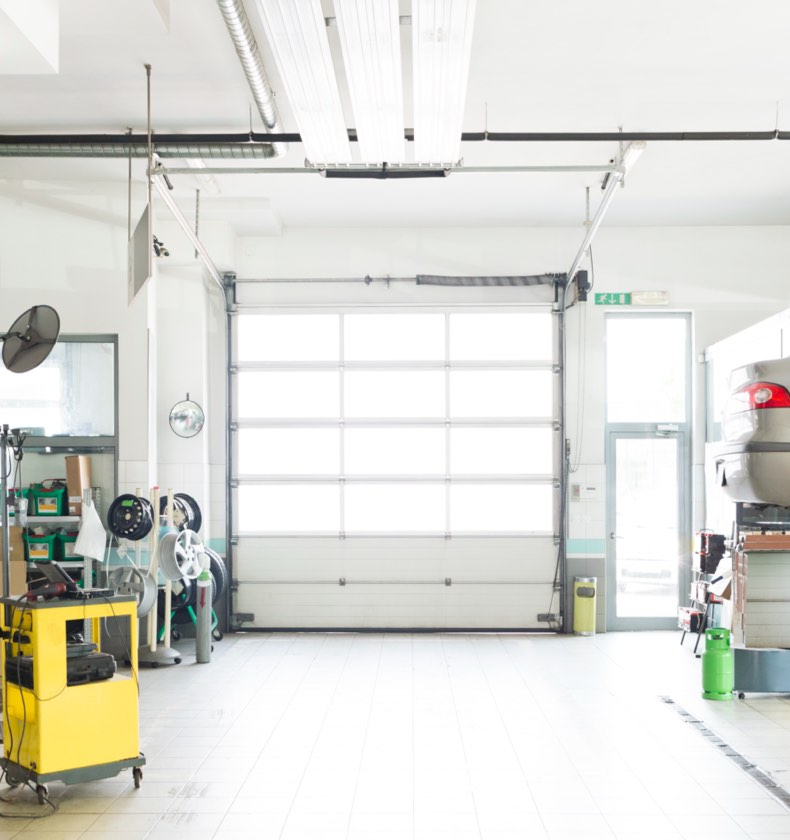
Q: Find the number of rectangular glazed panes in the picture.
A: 15